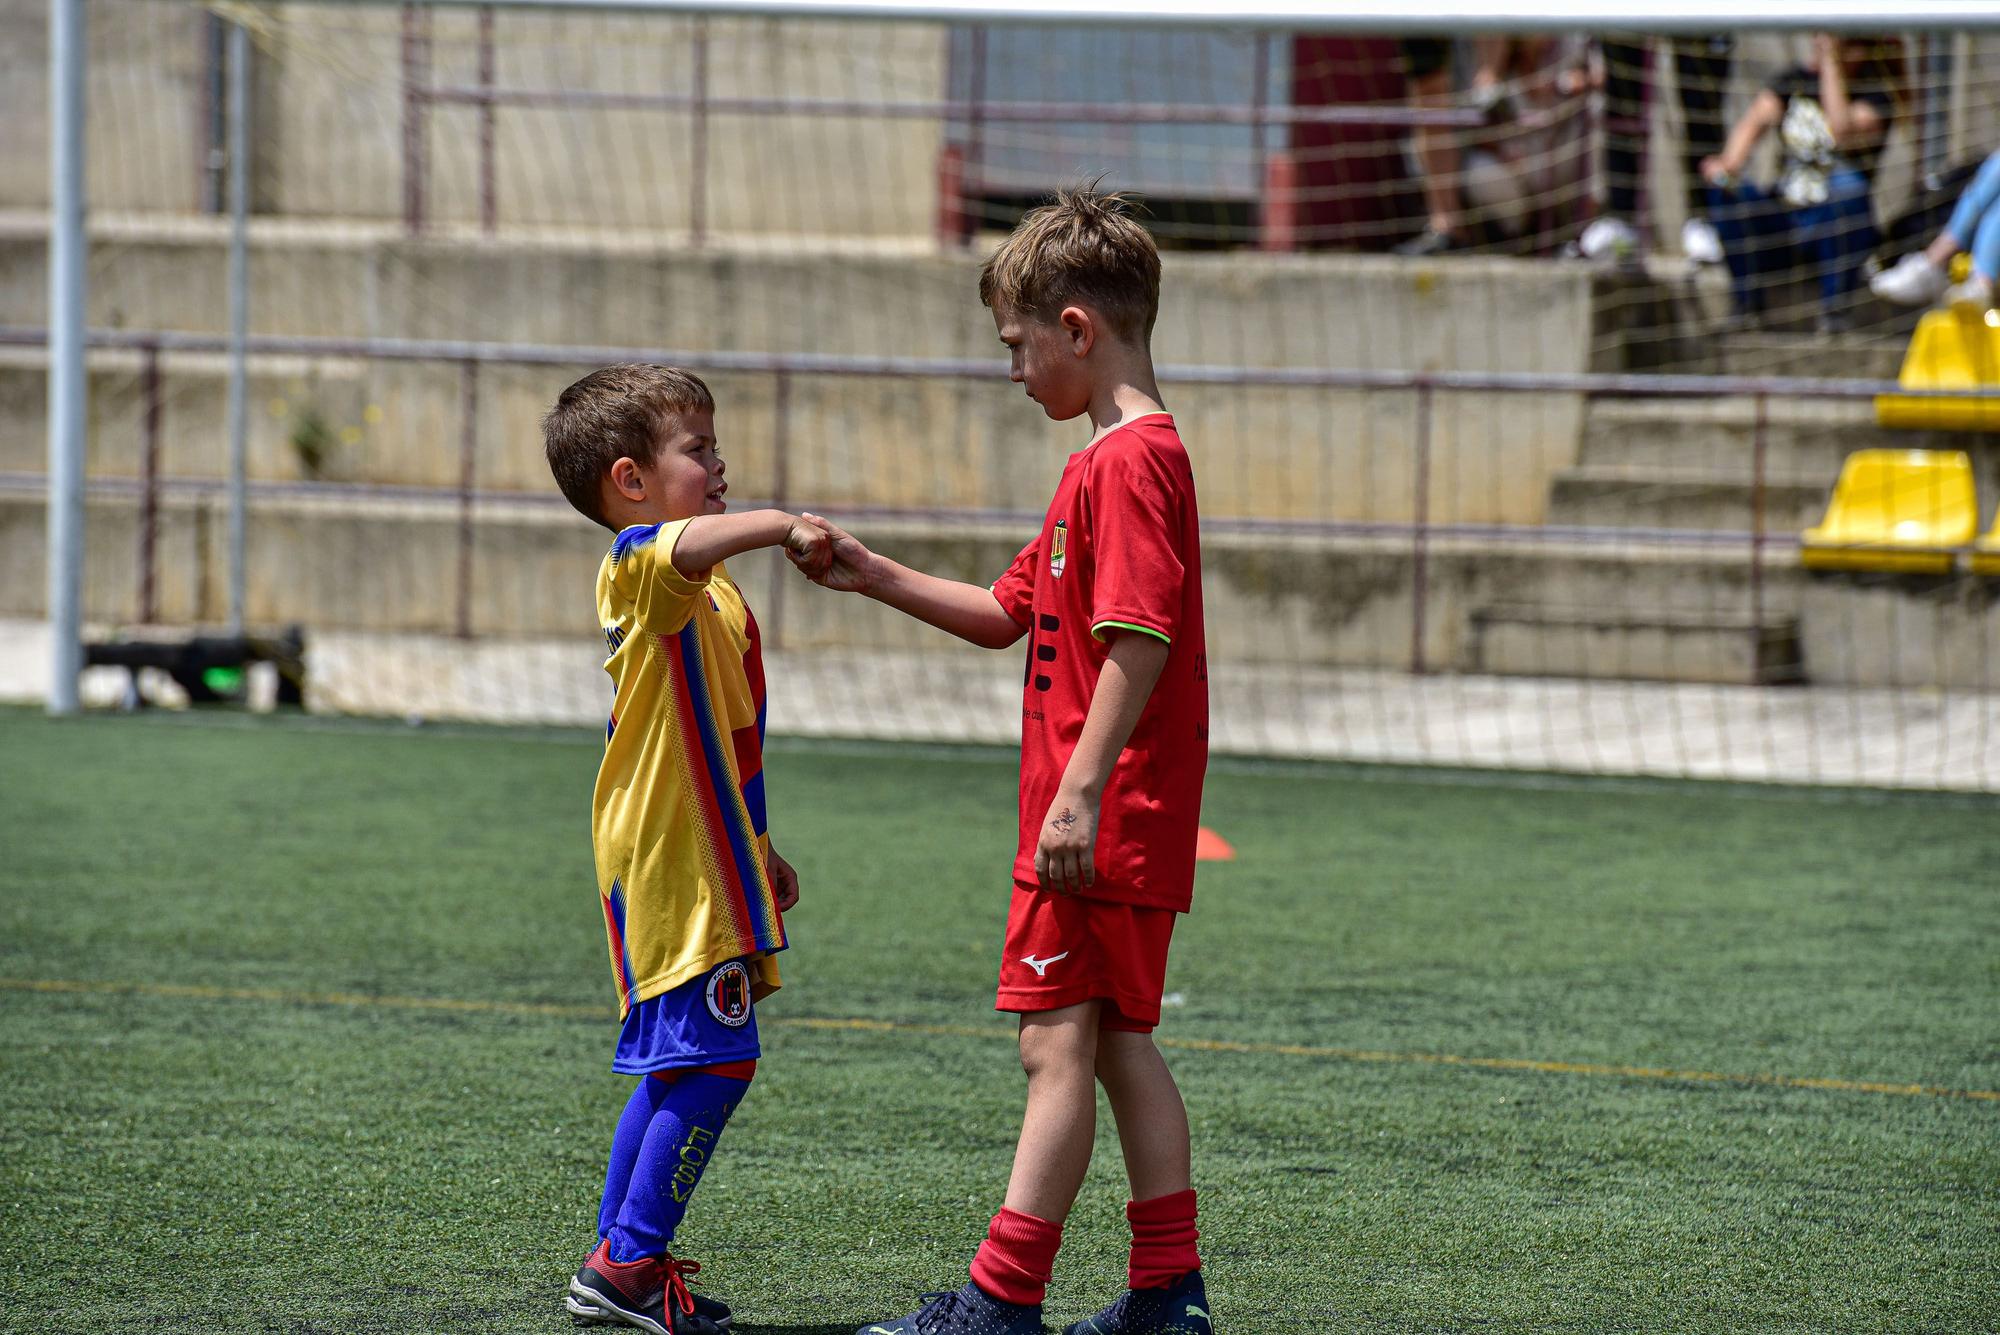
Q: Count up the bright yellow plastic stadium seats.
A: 3